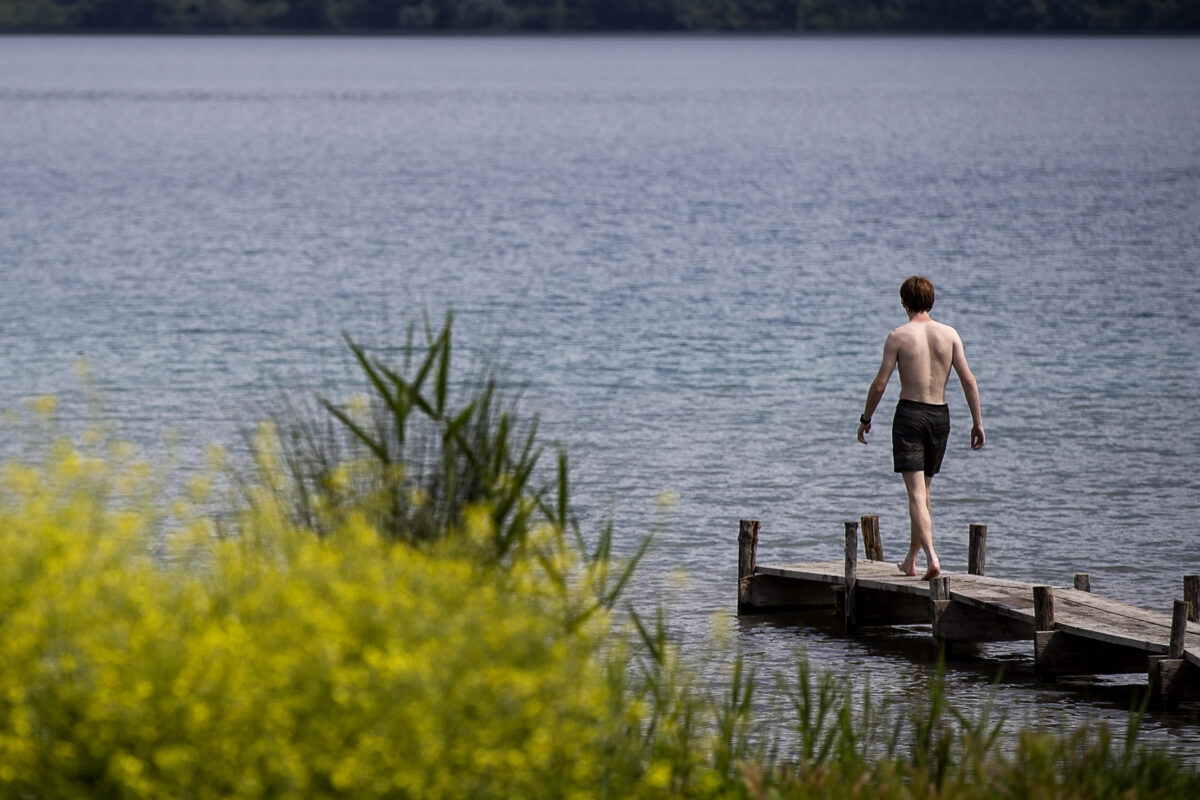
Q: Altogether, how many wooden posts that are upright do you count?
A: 9